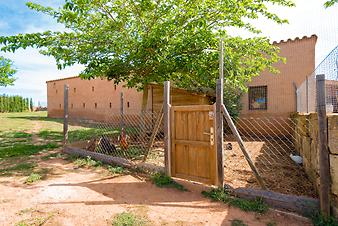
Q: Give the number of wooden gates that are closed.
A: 1